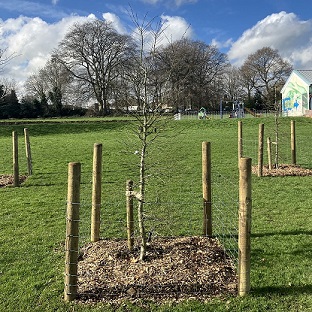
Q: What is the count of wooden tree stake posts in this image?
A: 11